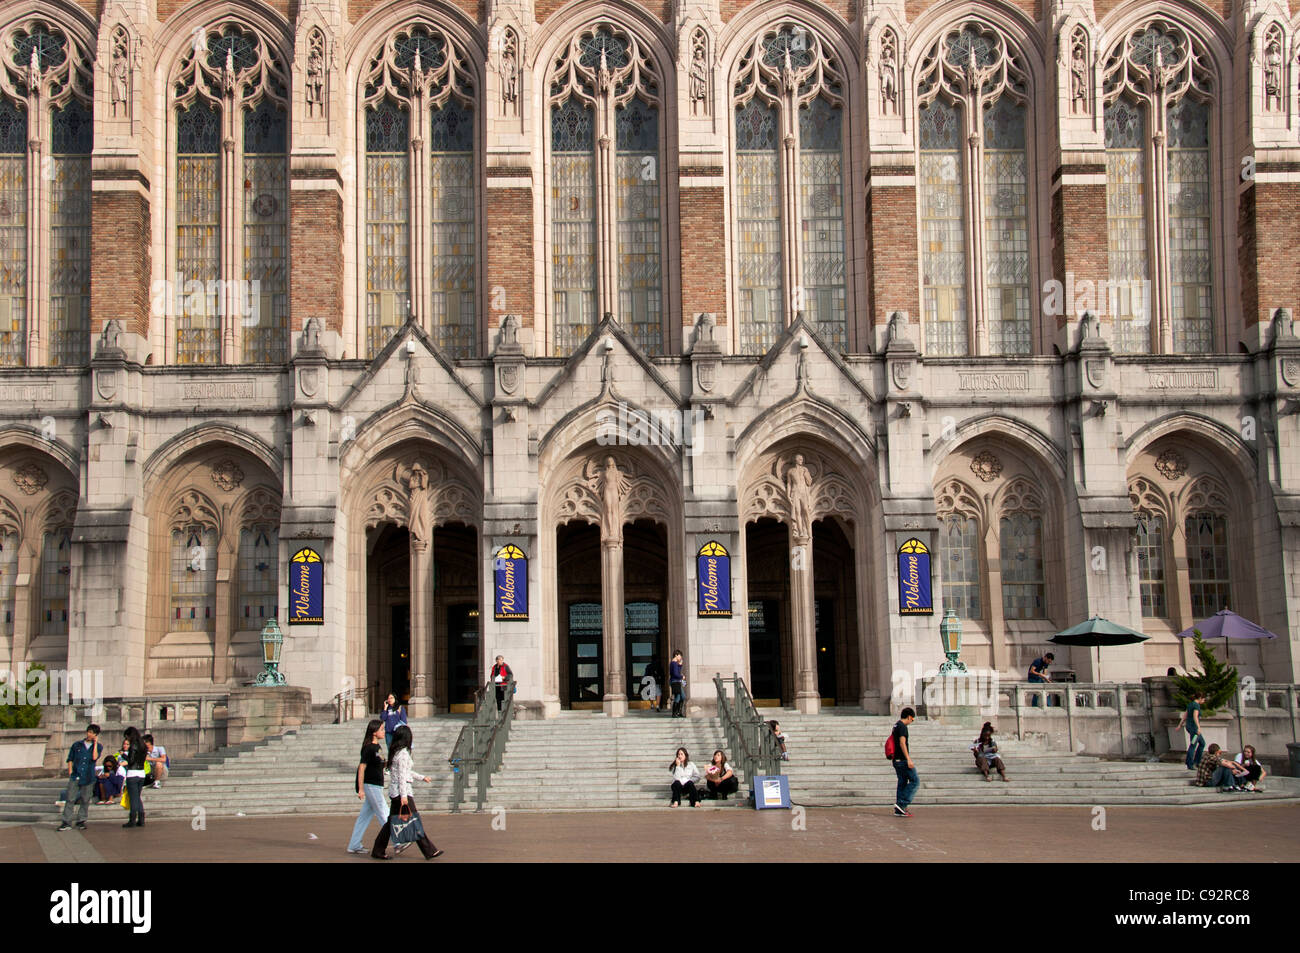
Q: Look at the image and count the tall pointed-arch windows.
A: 7